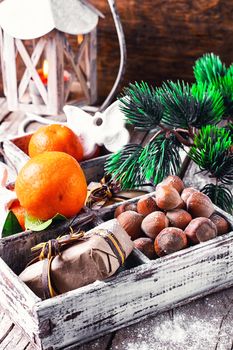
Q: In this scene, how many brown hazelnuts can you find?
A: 13